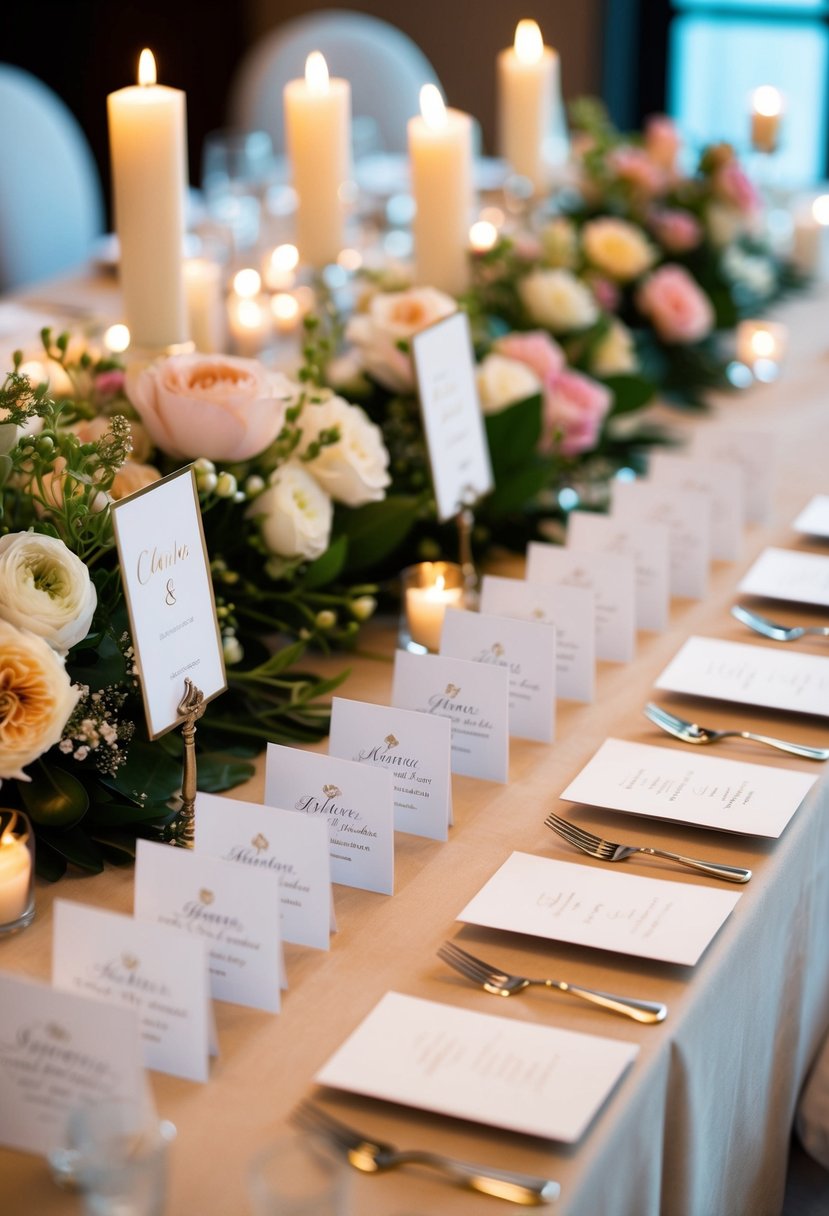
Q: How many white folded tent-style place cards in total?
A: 14